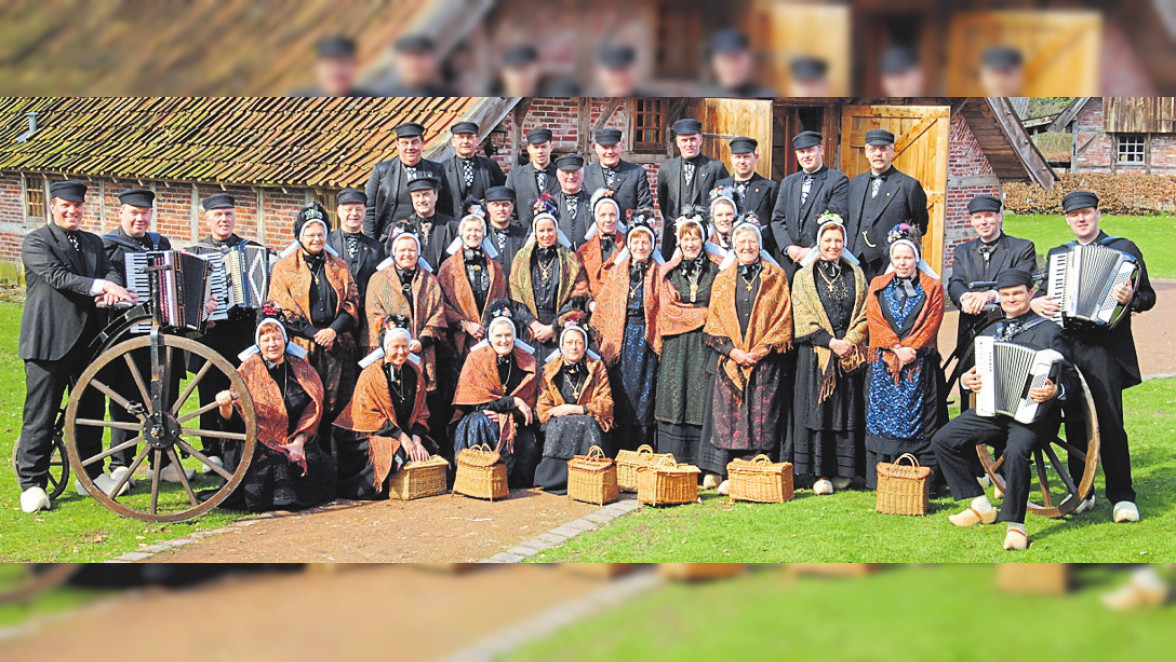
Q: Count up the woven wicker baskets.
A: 7